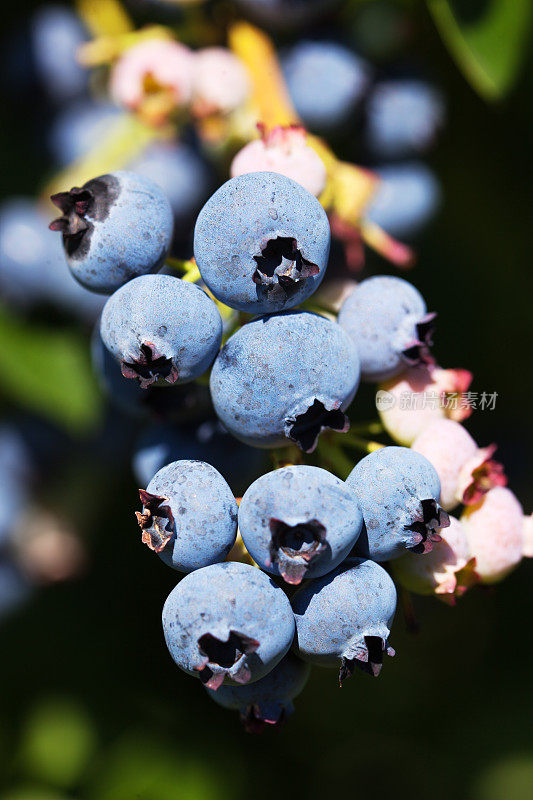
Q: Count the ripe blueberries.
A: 11